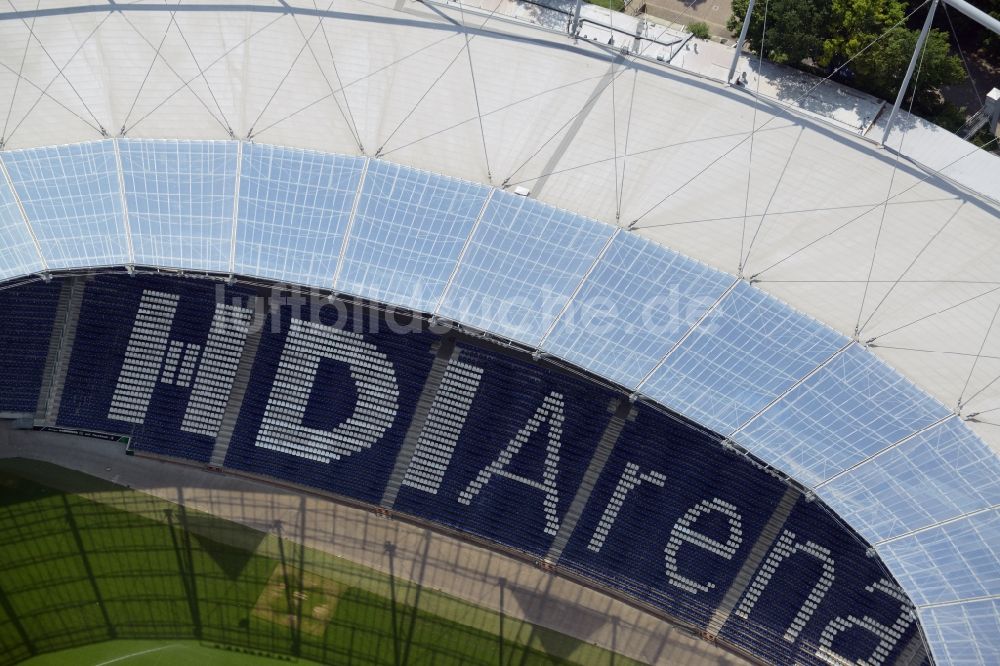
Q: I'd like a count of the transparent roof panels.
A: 12